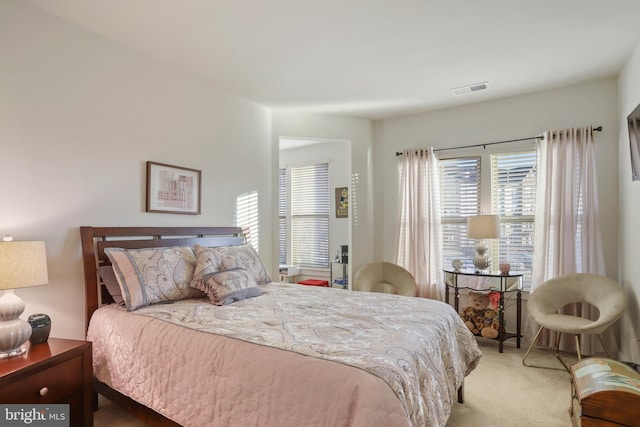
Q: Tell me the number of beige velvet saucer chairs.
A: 2